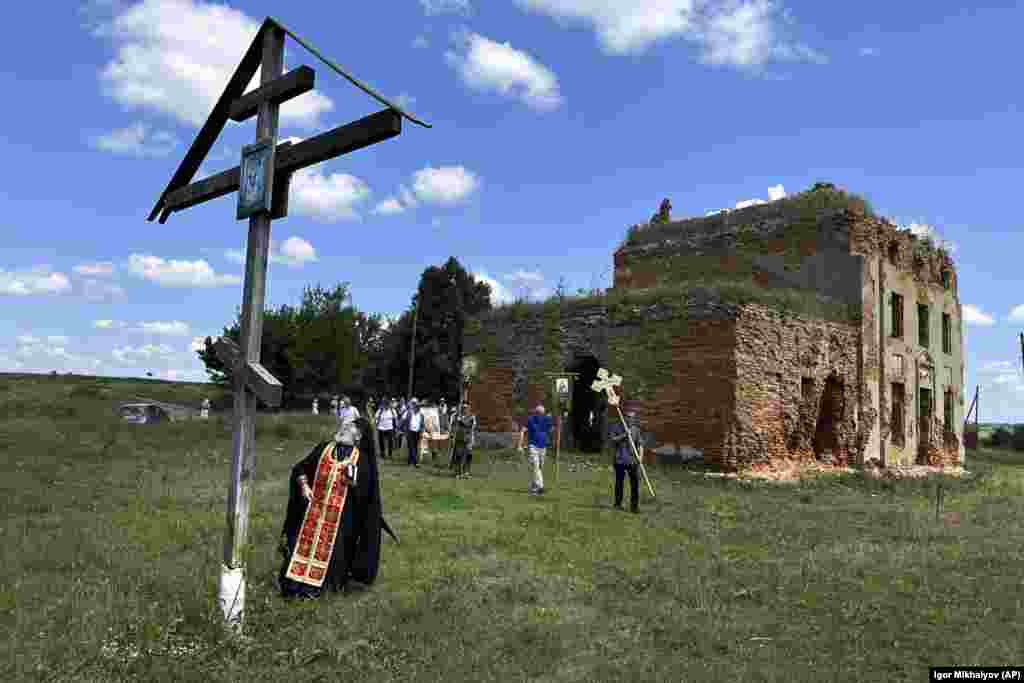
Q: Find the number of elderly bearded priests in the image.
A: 1